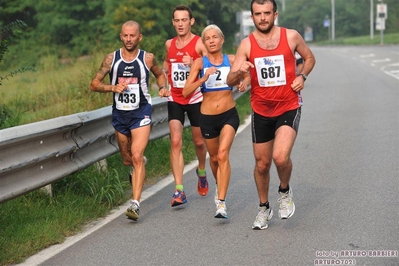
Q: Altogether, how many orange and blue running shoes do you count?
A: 2